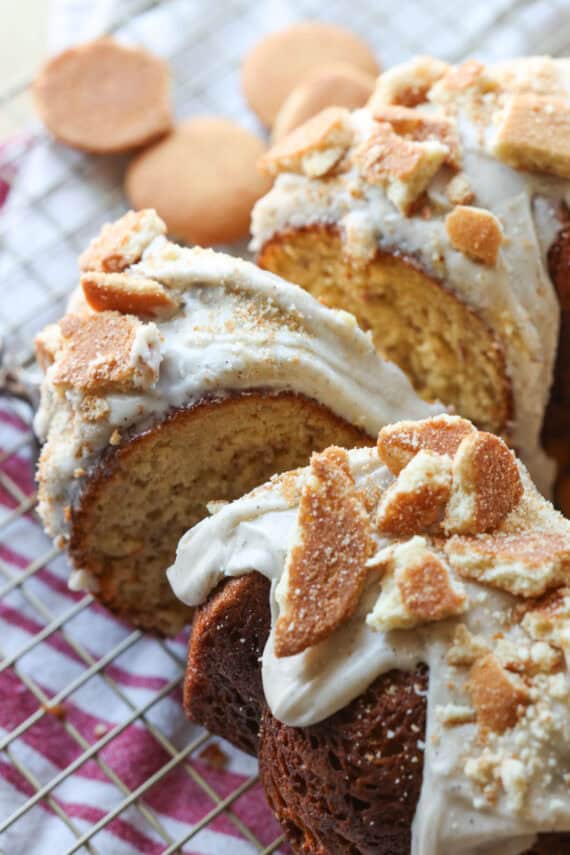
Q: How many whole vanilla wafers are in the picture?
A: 4